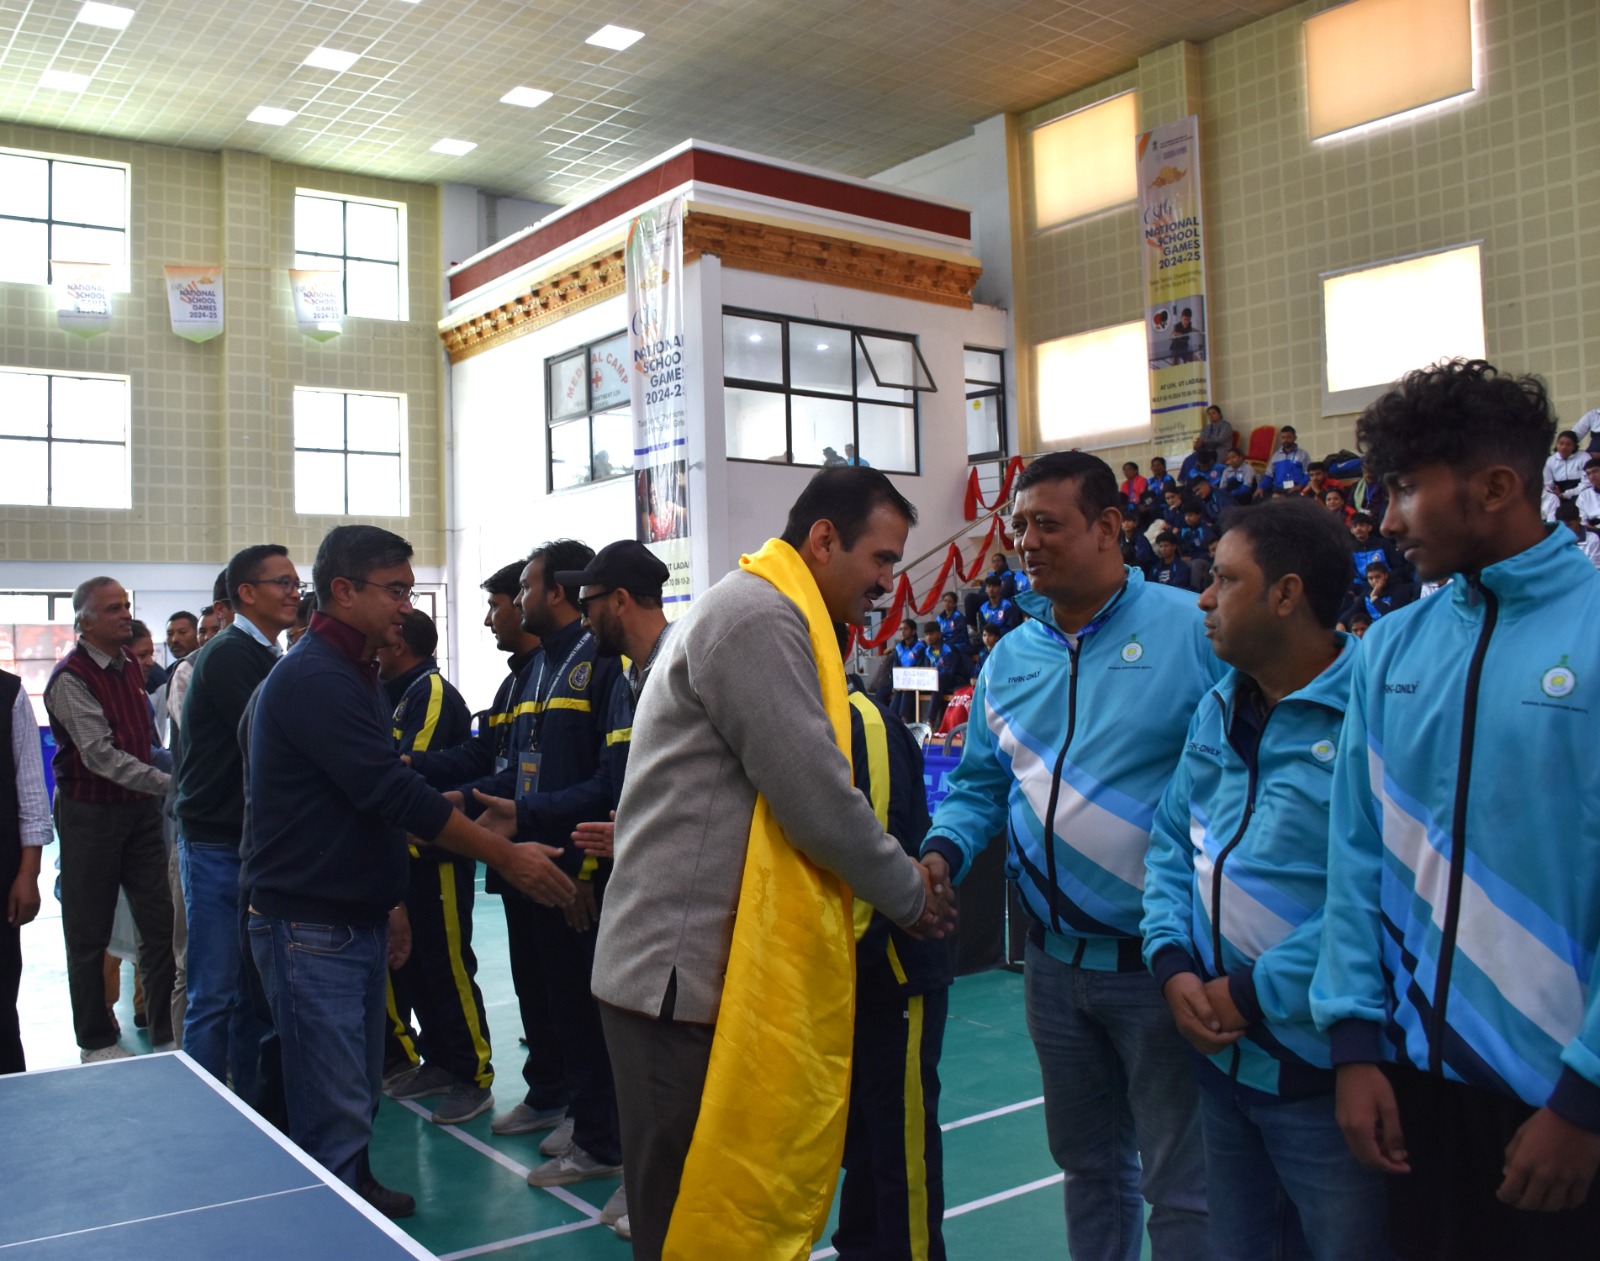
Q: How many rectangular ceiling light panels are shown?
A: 7